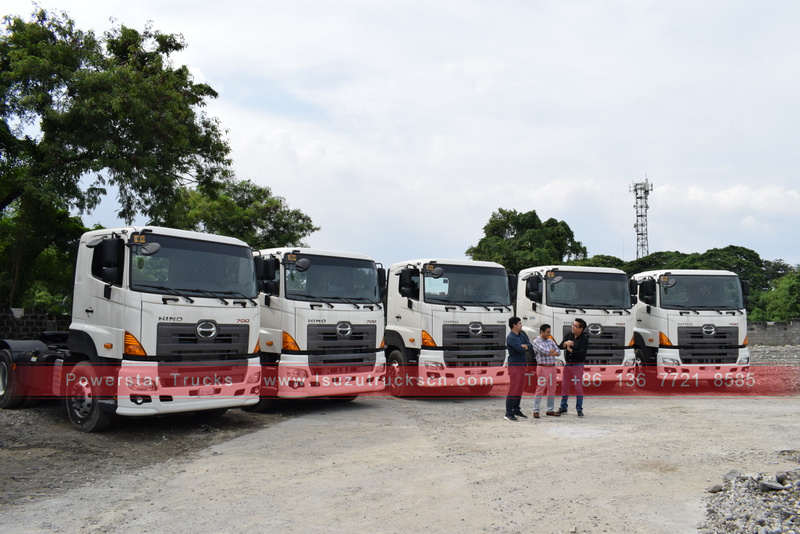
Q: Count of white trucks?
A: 5